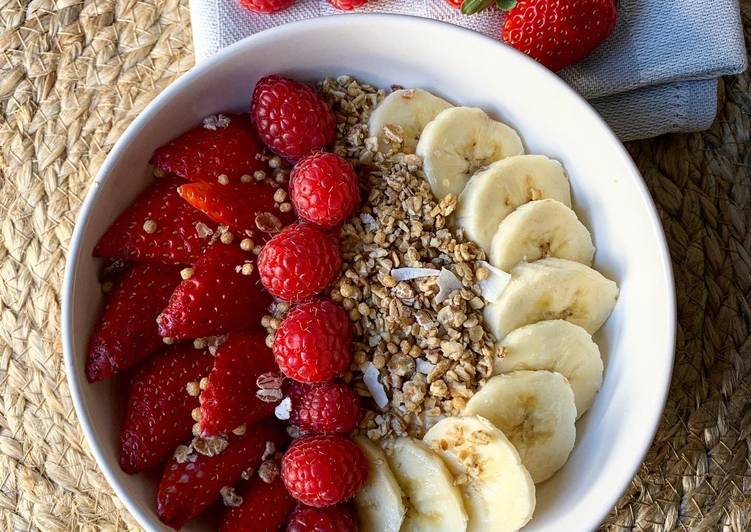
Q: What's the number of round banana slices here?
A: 10